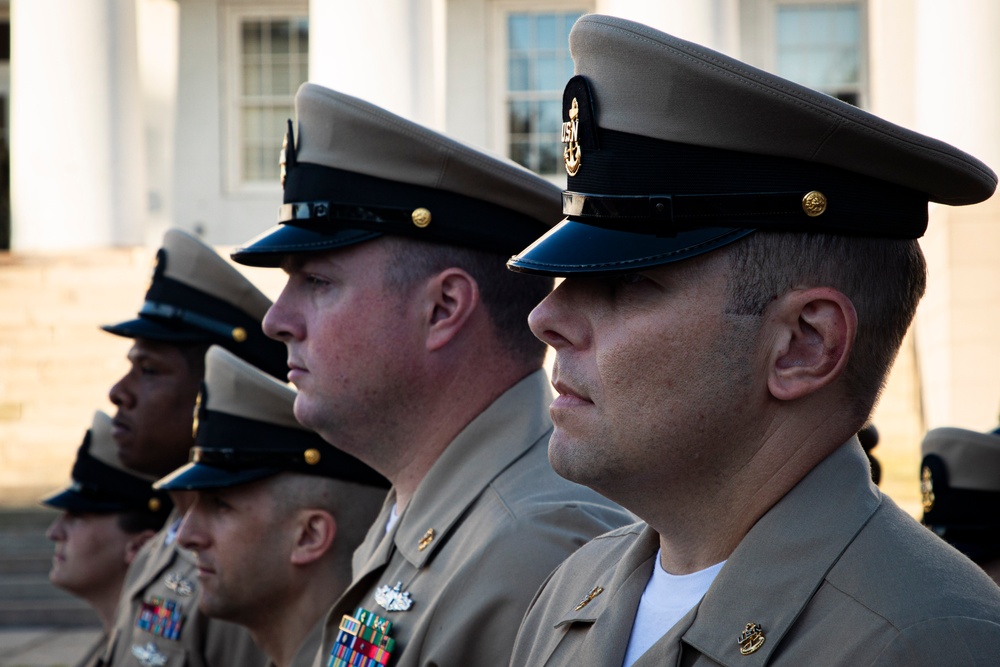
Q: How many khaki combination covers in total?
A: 6